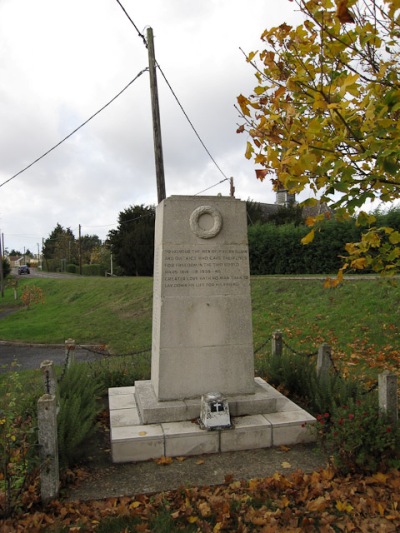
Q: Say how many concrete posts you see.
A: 6